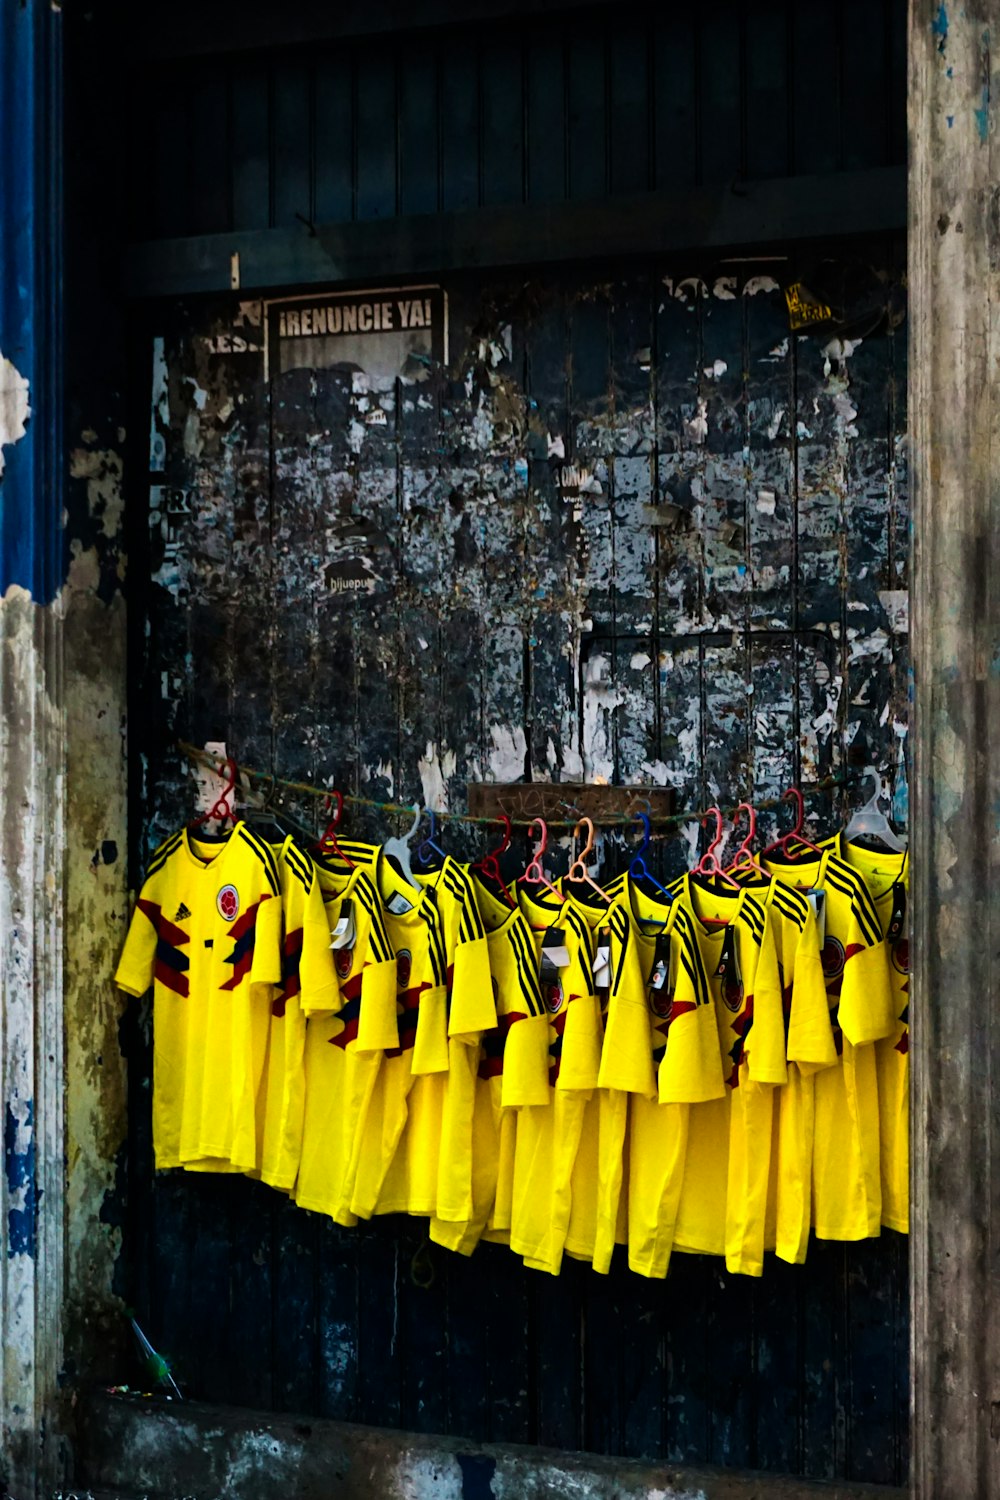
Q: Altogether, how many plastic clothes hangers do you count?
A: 12